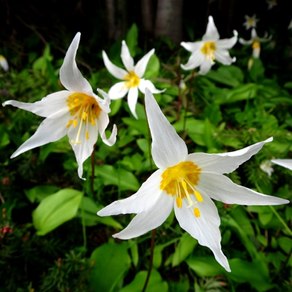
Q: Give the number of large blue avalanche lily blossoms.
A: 0